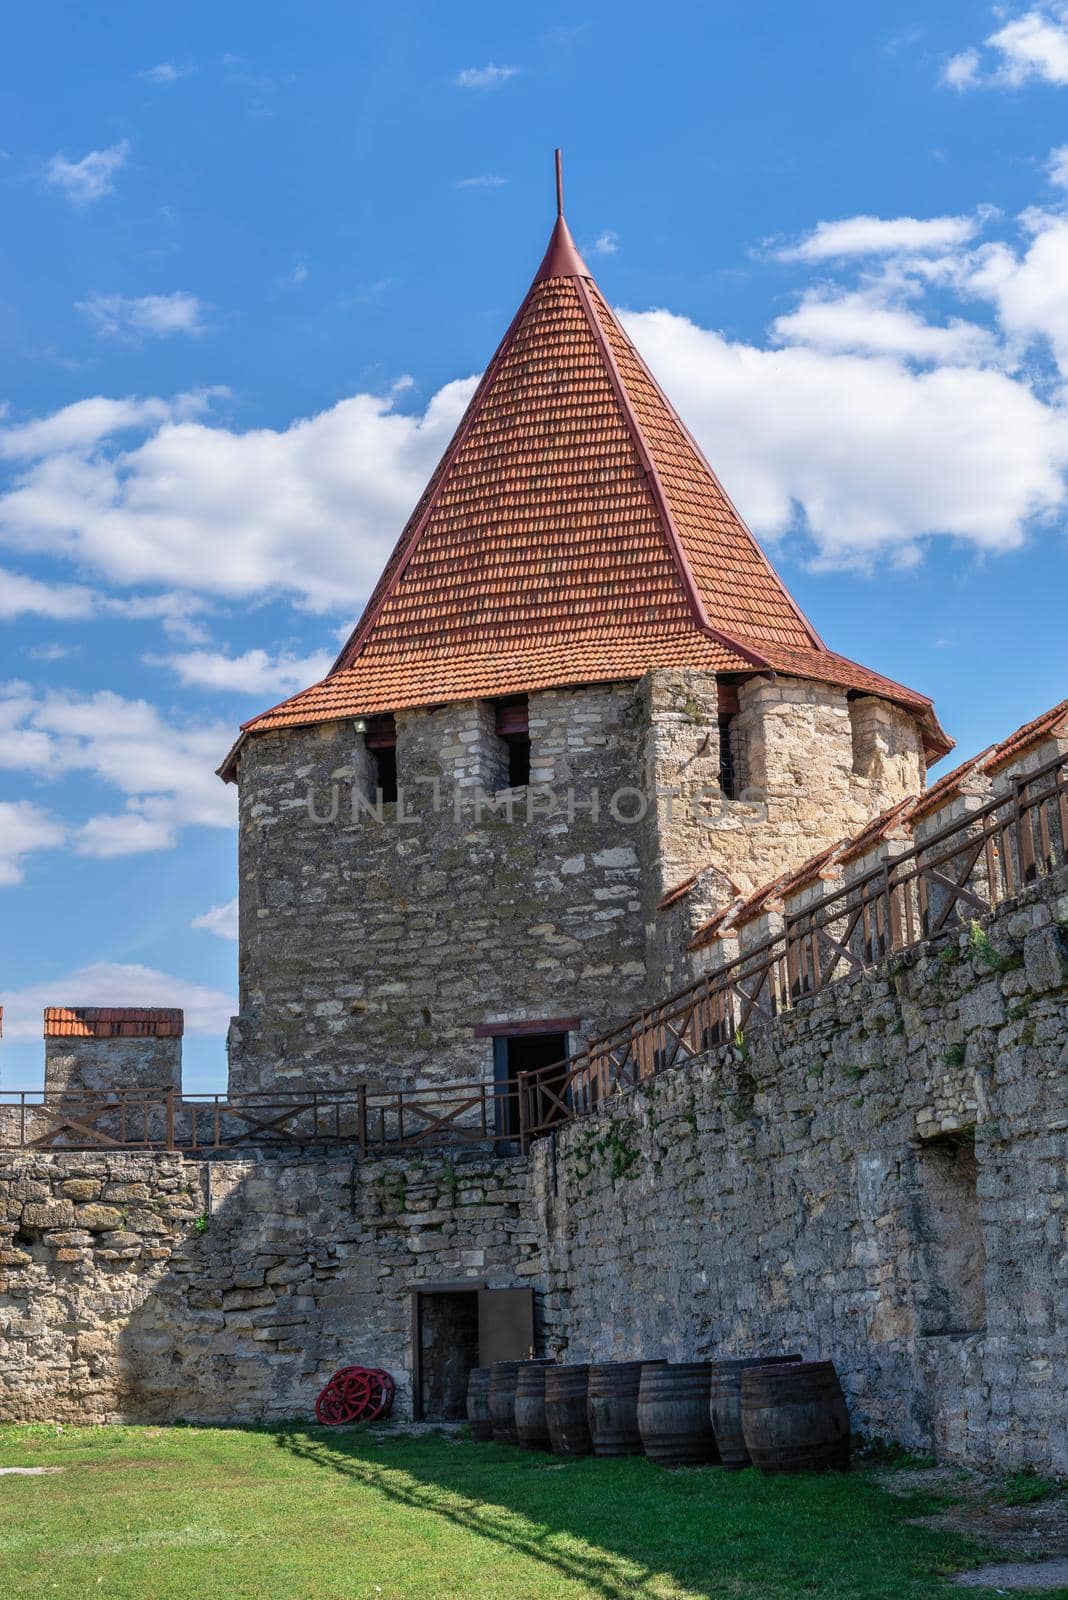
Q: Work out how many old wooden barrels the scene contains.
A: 8